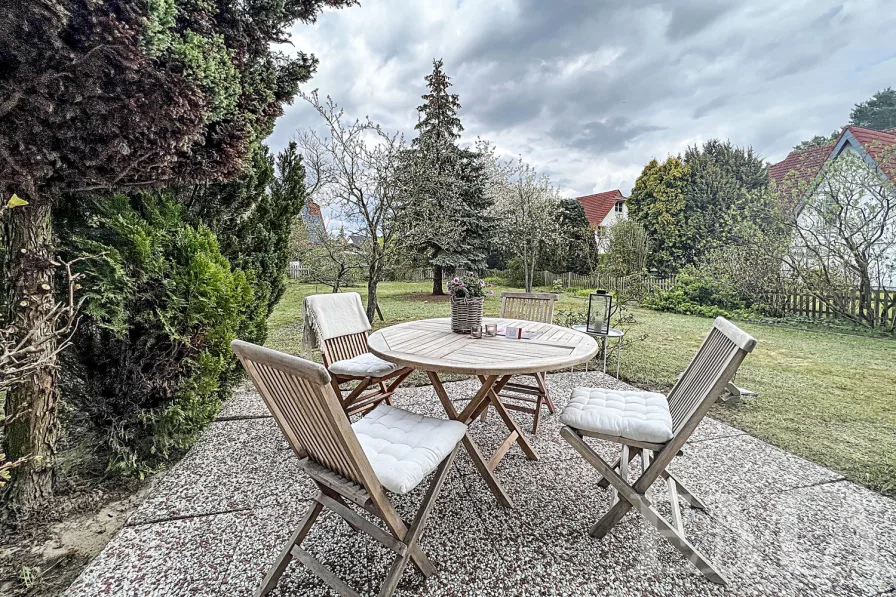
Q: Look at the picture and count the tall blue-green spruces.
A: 1